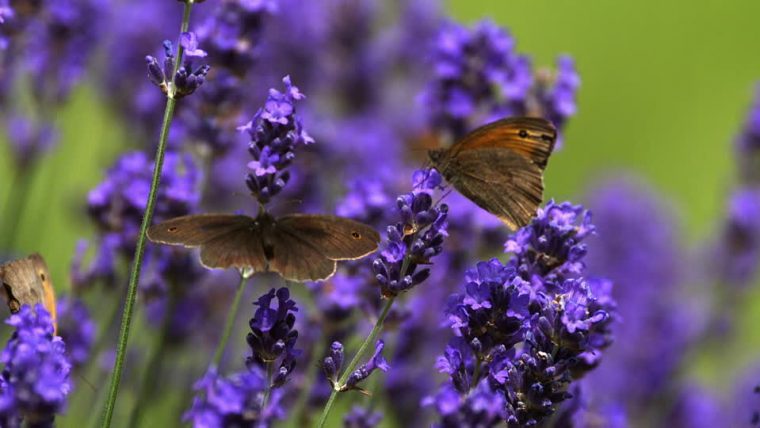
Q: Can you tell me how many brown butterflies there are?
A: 3